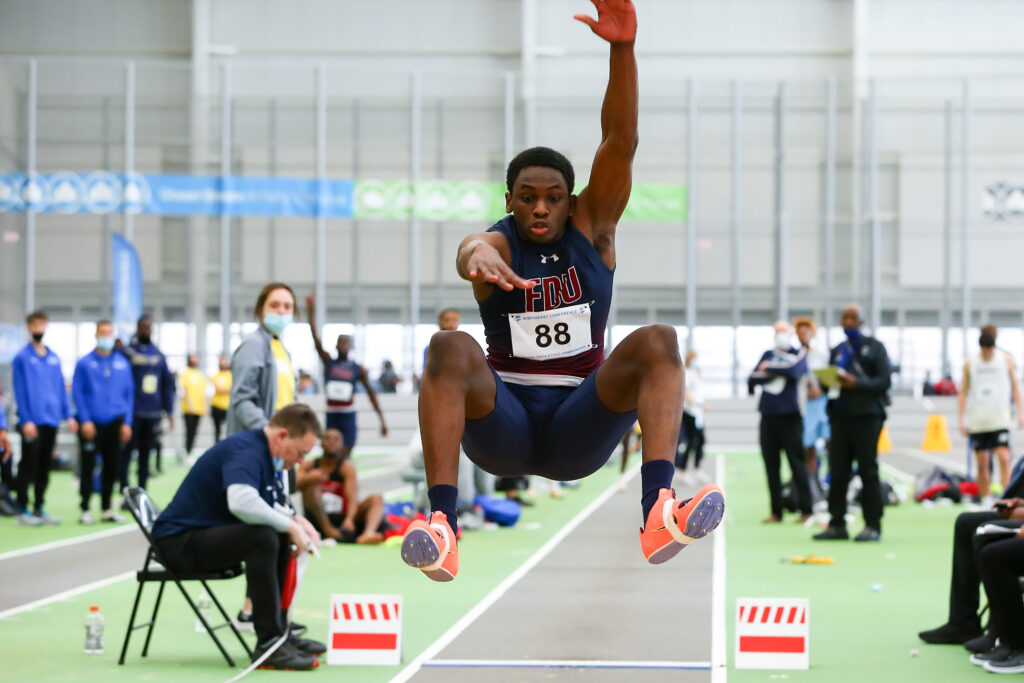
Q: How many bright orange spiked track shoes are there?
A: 2